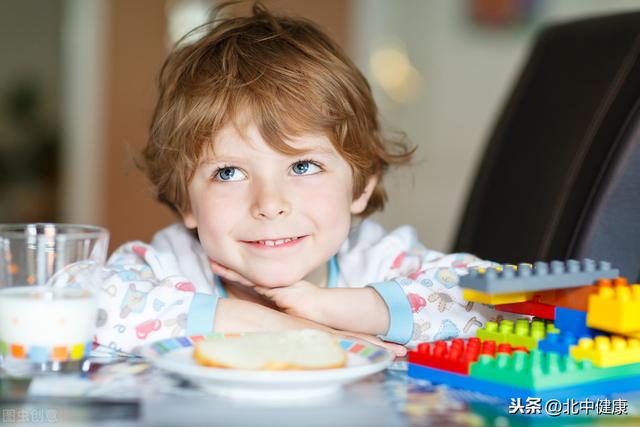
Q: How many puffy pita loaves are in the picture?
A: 0